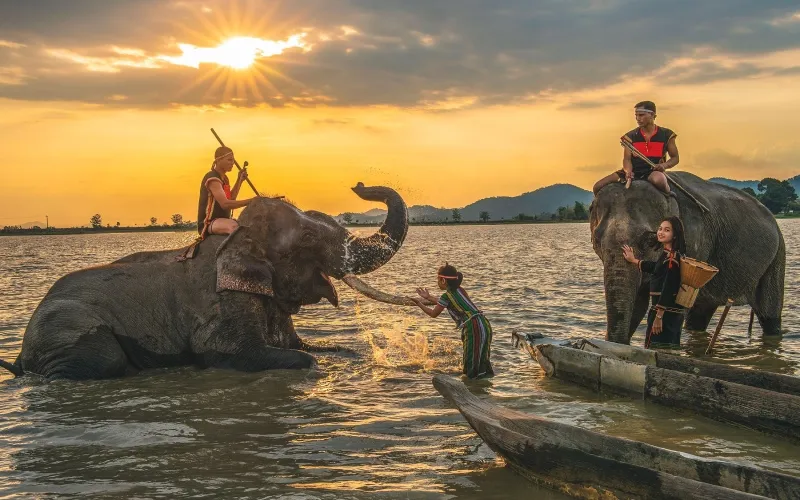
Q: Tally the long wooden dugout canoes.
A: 2